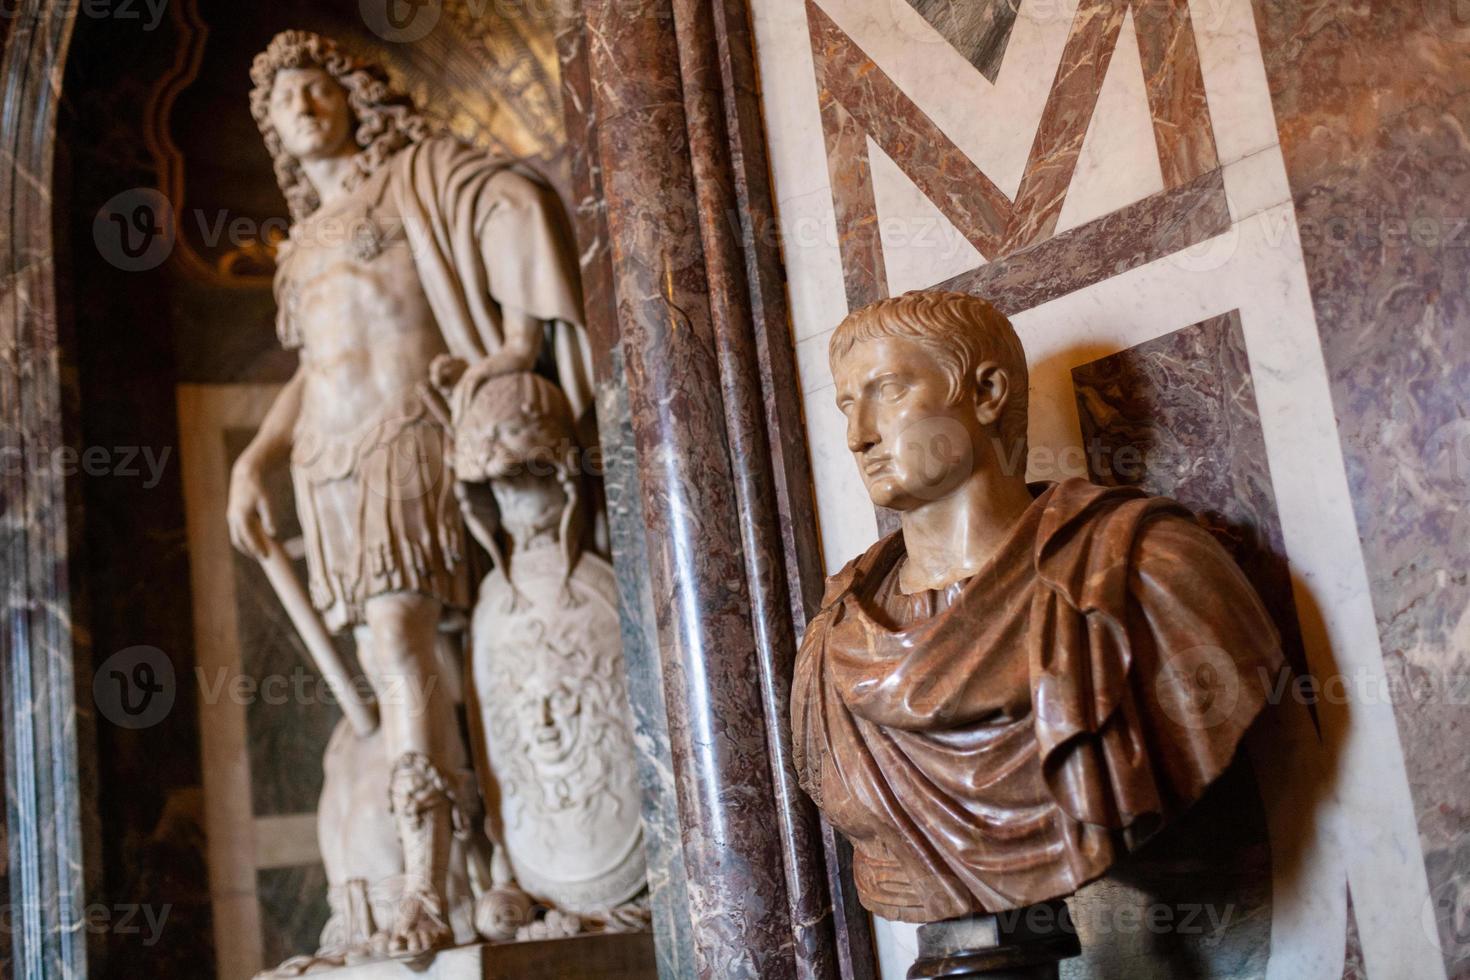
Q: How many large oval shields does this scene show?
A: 1